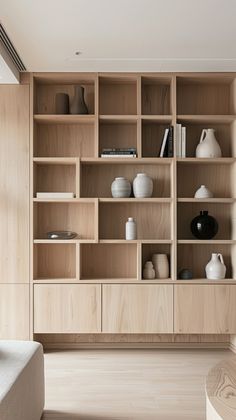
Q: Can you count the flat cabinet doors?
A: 3